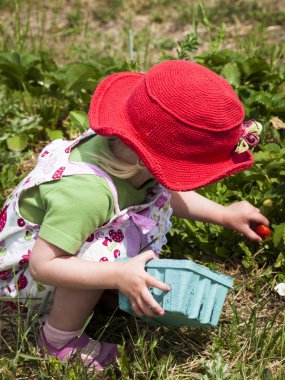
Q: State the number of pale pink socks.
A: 1